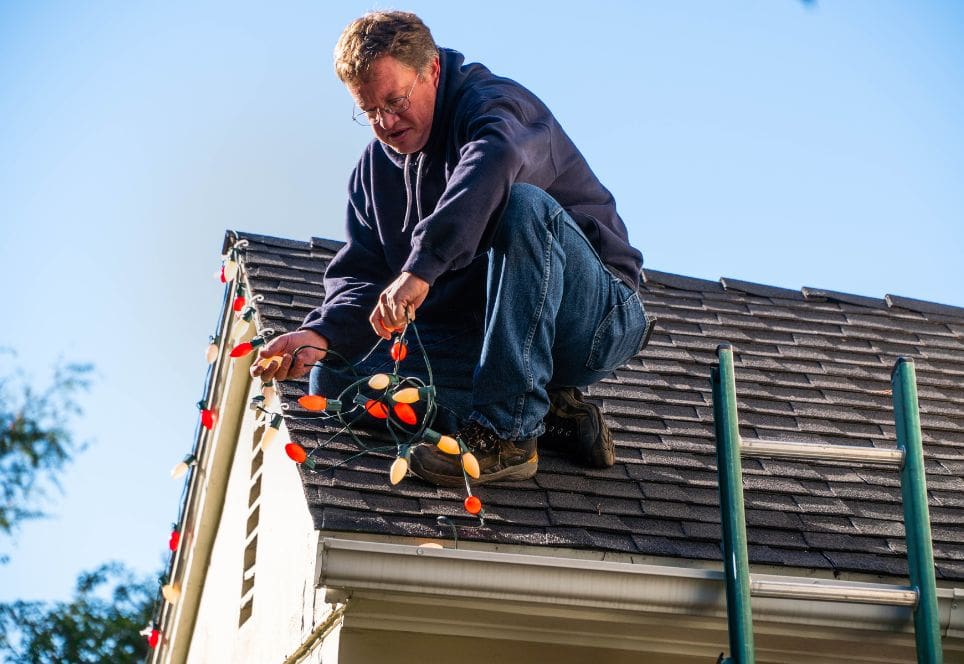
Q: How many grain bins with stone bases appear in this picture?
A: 0